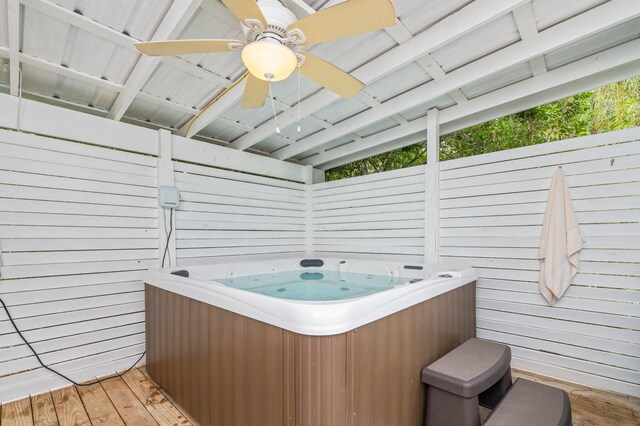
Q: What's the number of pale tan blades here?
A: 5